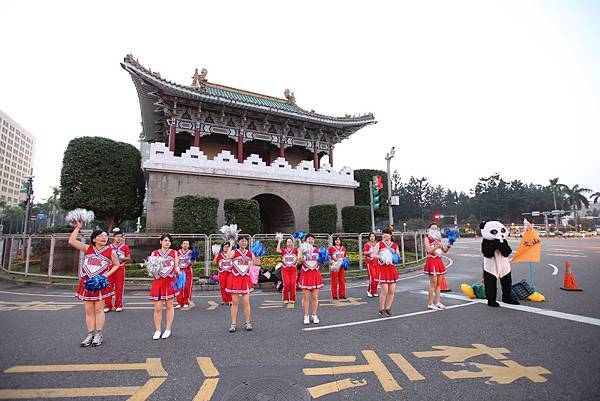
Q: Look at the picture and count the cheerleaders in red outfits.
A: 12